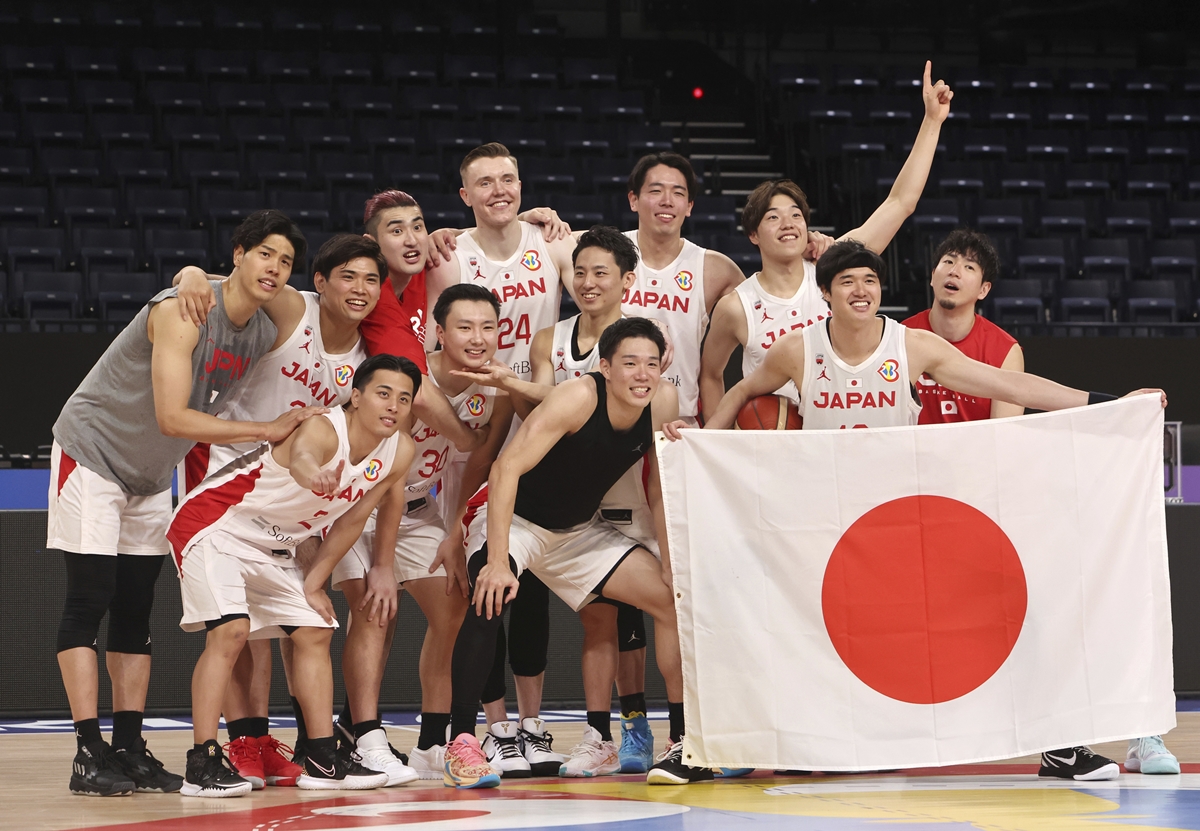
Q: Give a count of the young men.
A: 12